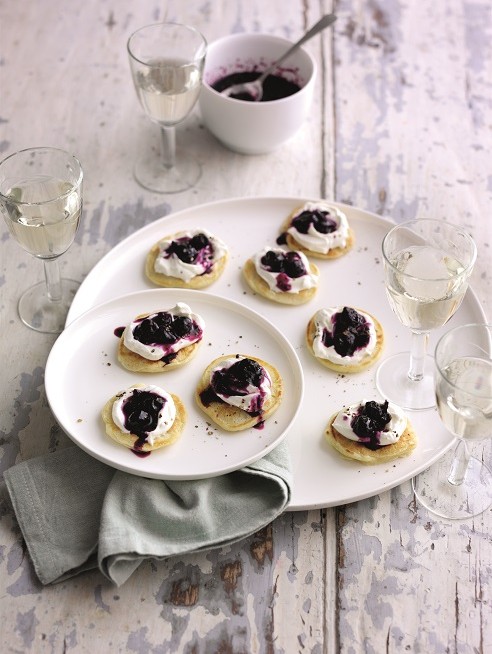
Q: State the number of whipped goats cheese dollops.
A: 8